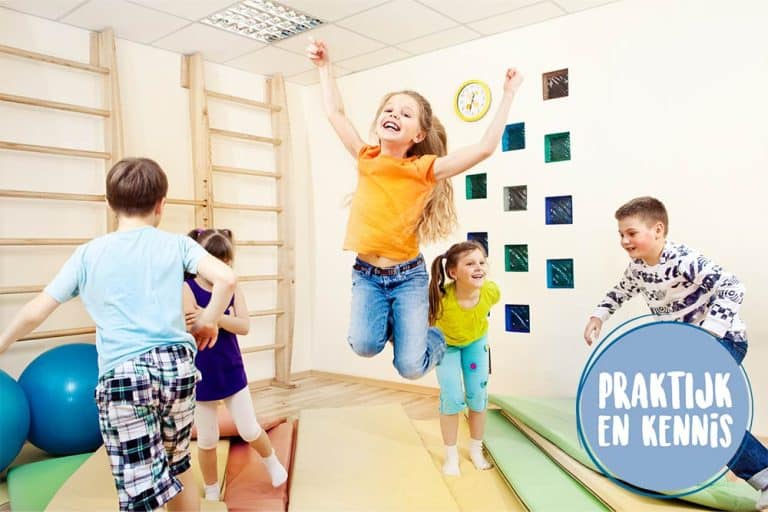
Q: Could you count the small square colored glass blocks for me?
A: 10